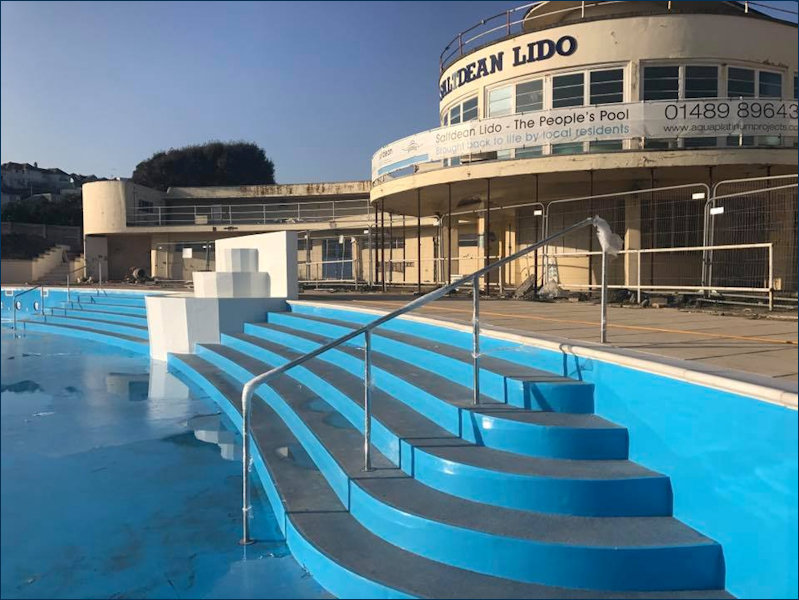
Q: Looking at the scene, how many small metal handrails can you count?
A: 2